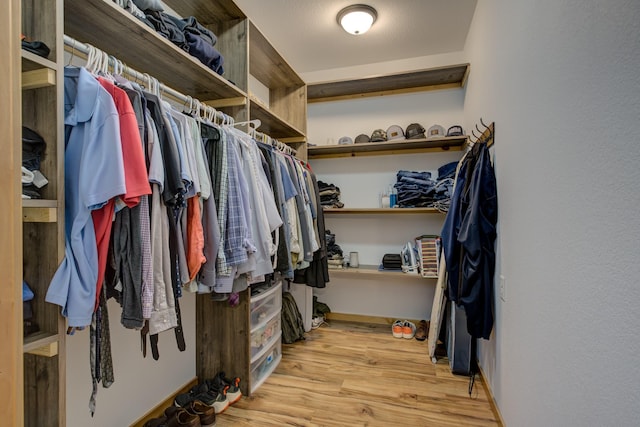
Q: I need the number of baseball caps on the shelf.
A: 7